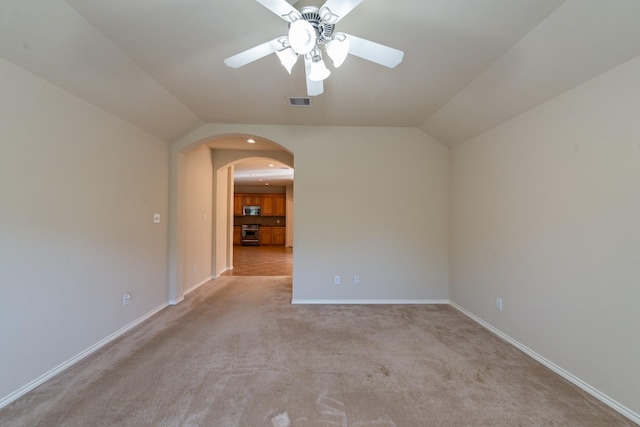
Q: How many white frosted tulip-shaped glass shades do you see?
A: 4